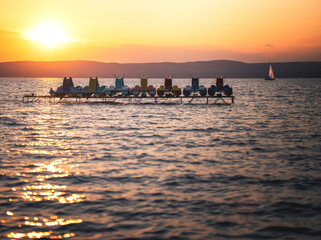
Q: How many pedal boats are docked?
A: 7